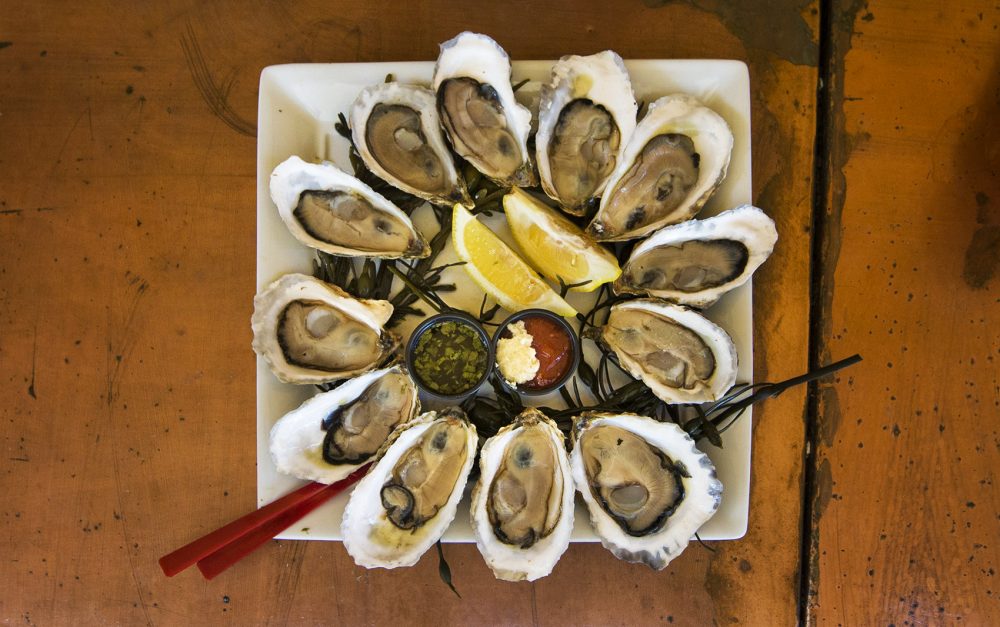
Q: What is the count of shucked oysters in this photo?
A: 12